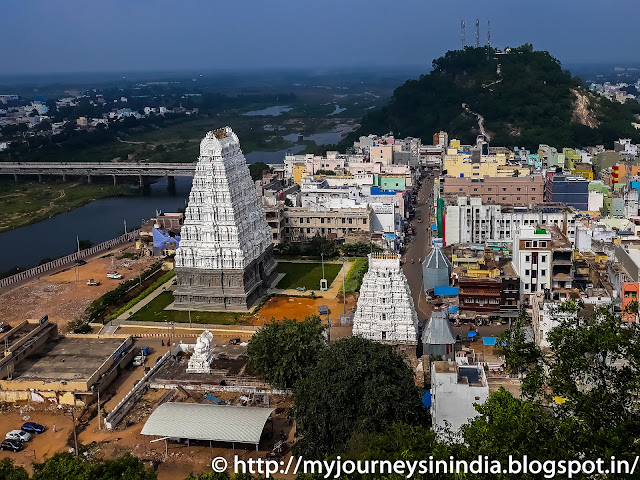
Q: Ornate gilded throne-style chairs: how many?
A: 0